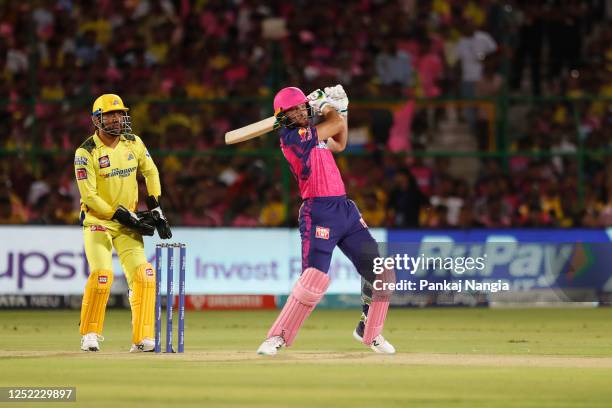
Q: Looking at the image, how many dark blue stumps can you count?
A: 3